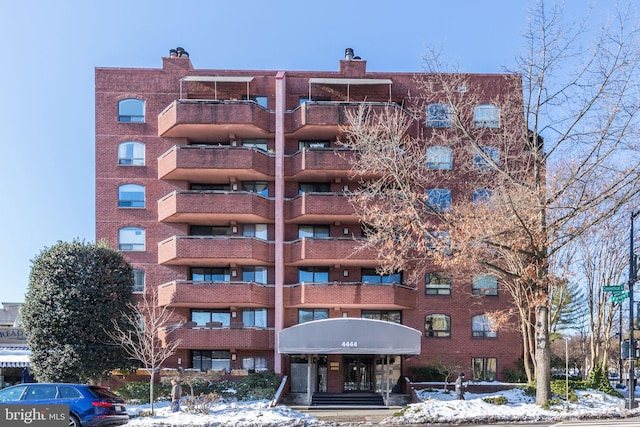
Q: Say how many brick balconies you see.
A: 11